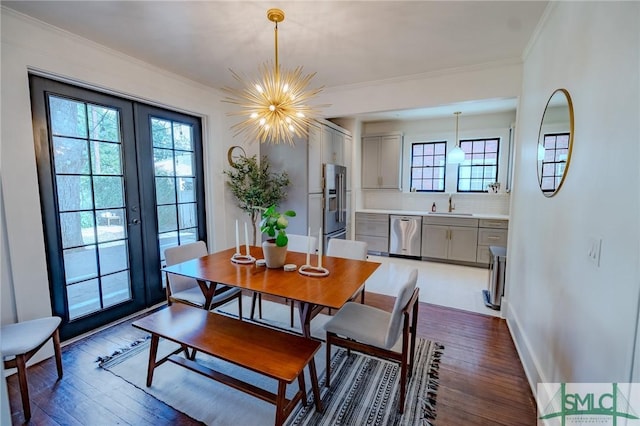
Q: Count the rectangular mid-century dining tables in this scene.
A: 1